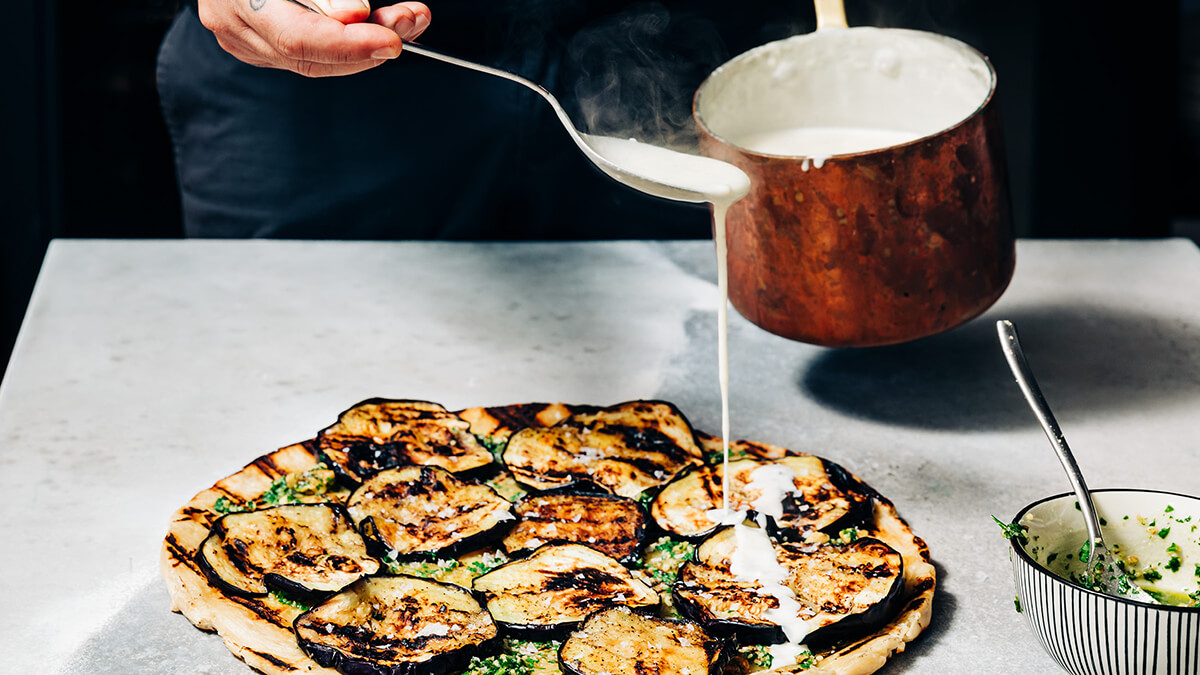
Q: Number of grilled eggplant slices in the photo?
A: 10